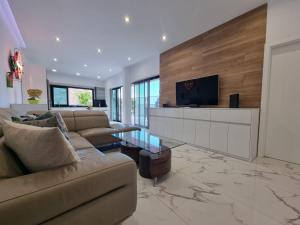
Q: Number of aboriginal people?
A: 0